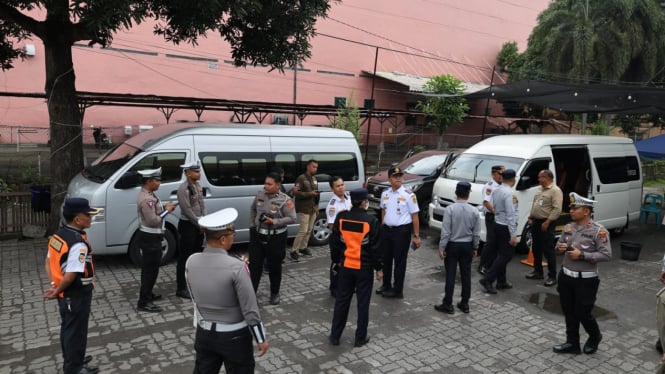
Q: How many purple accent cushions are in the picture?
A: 0